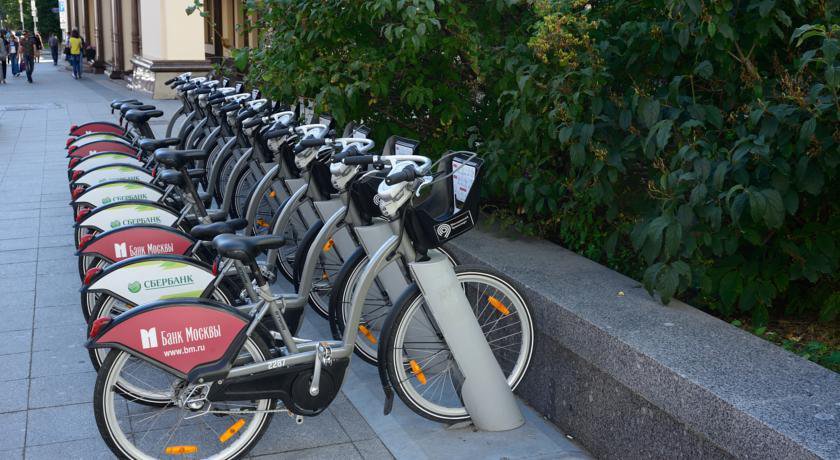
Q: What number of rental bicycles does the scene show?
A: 10